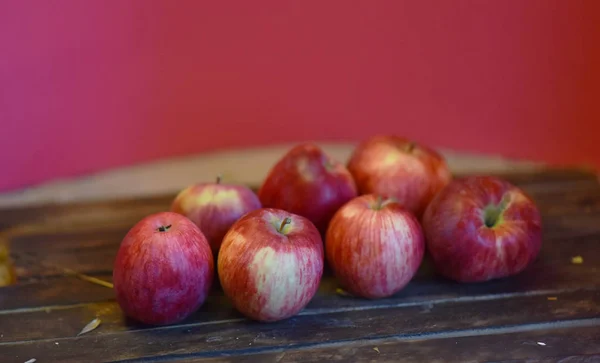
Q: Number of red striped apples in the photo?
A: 7